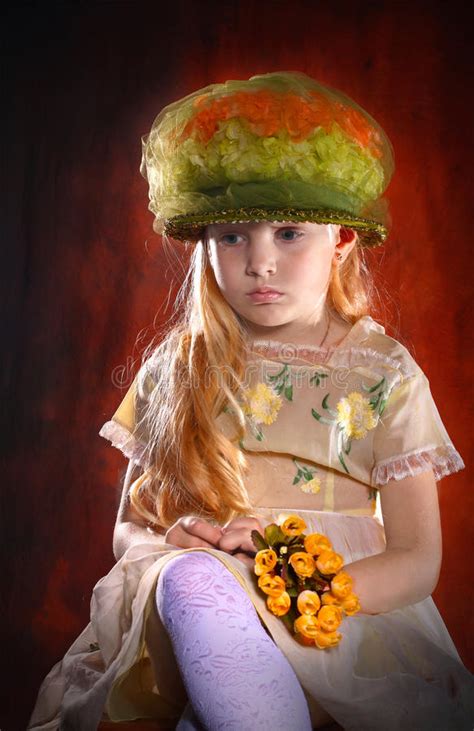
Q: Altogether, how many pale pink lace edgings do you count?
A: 3